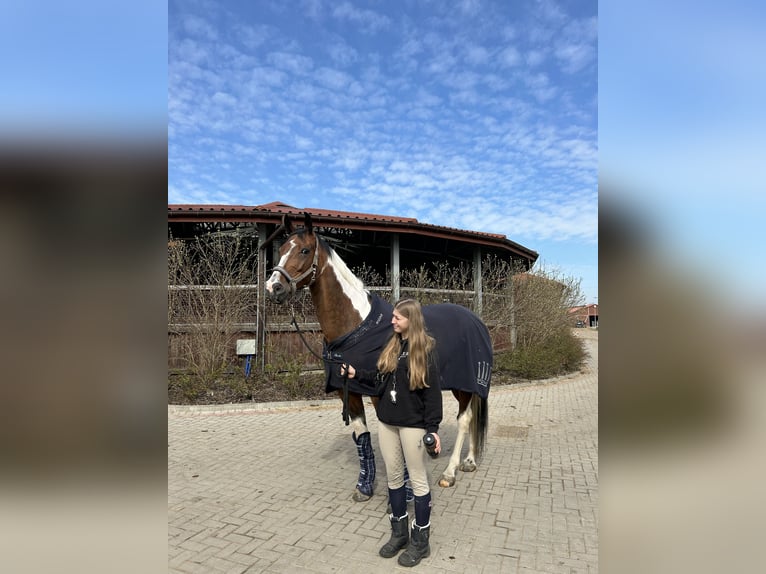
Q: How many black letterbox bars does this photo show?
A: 0